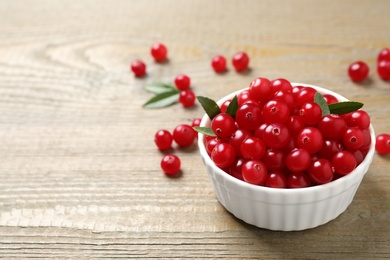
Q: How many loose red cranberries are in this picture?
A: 14